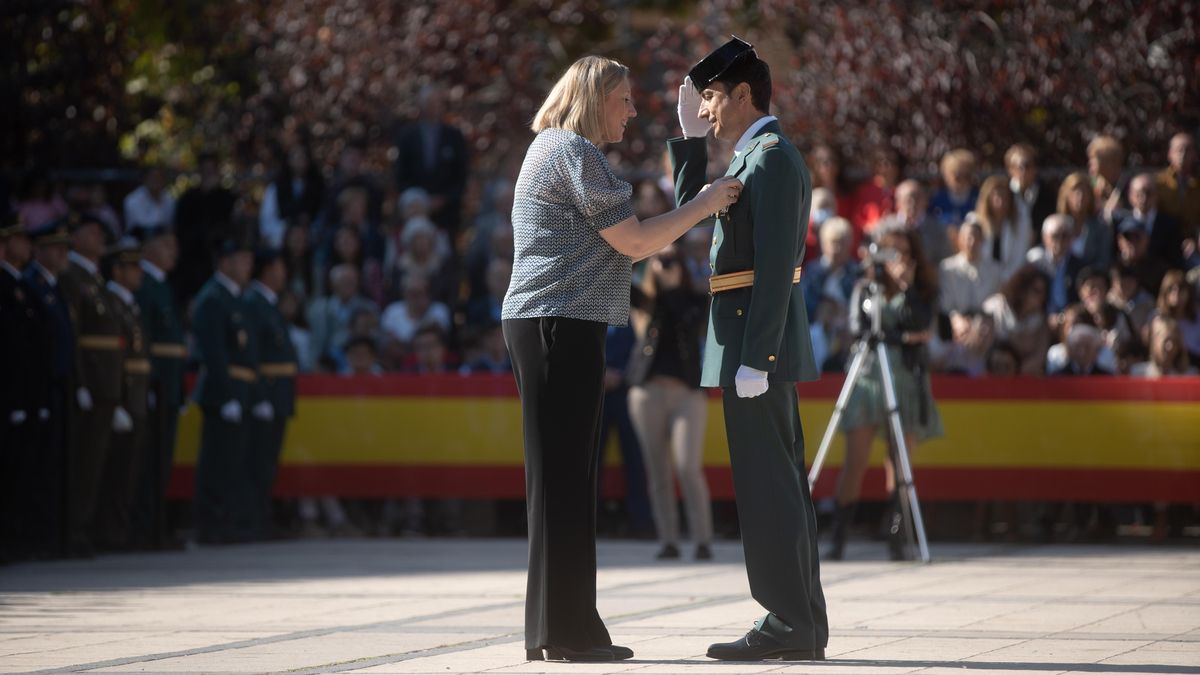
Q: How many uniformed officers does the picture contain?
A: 8